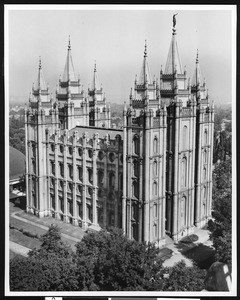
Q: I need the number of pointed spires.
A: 6